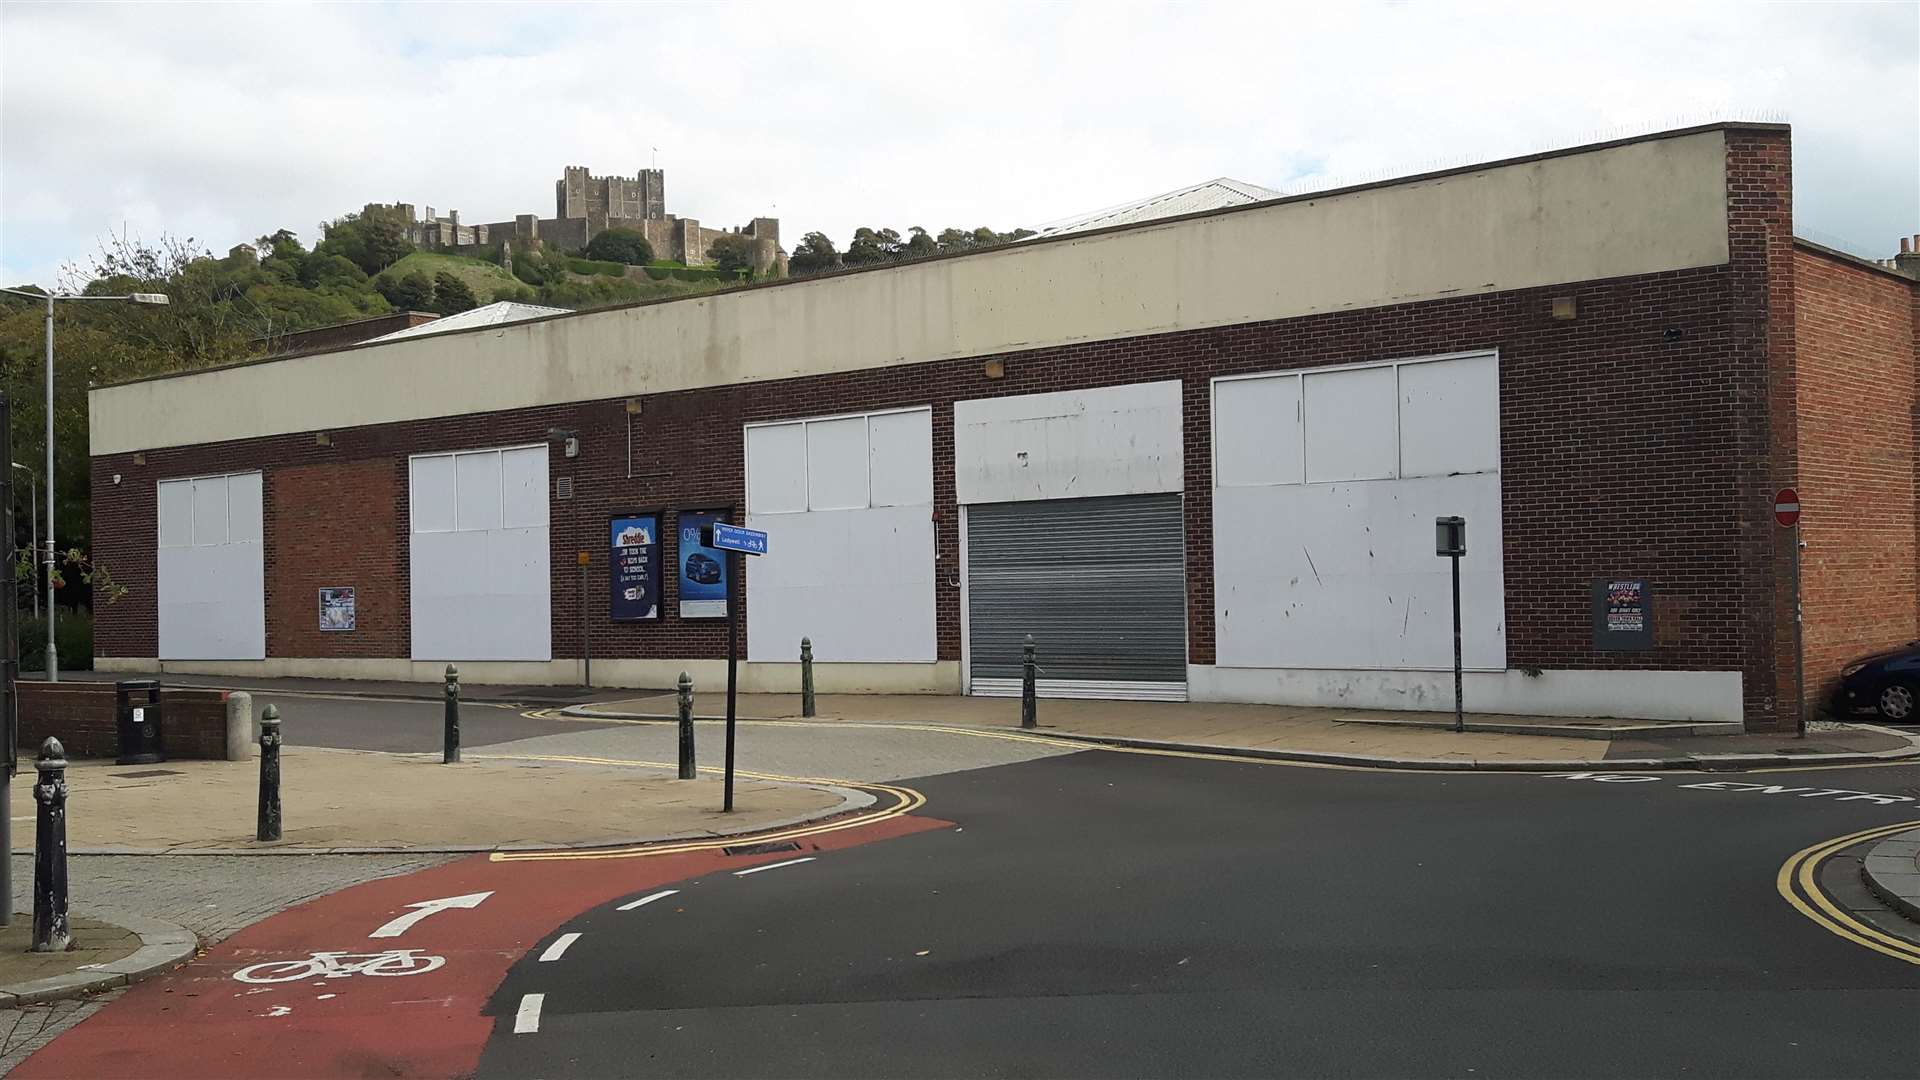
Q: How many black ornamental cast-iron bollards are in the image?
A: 6